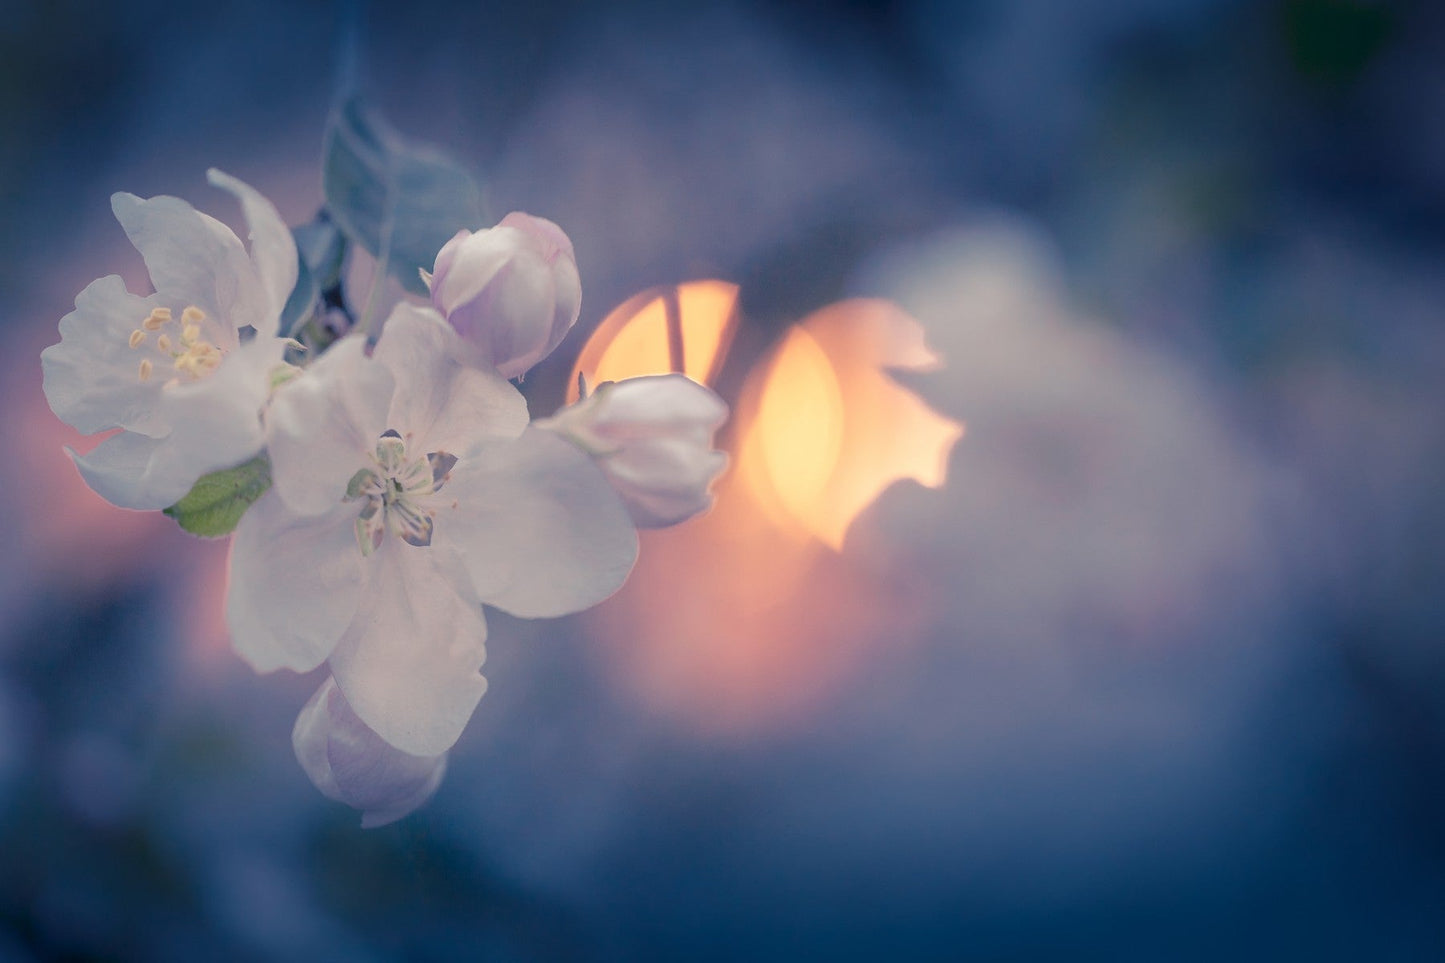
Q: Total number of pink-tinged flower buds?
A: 3